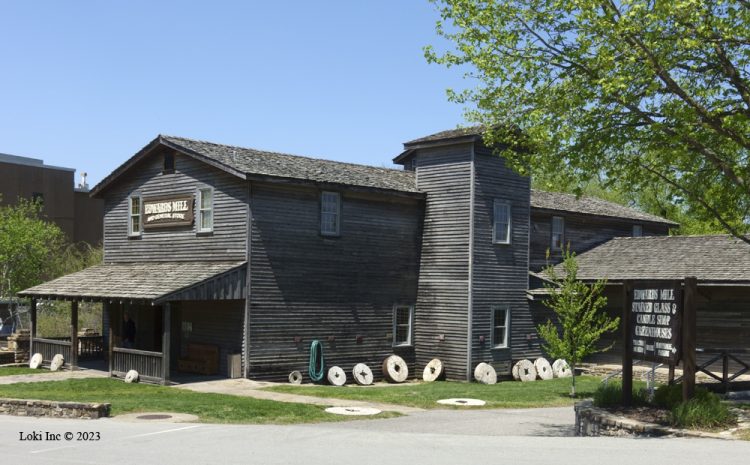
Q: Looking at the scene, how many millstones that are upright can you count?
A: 12